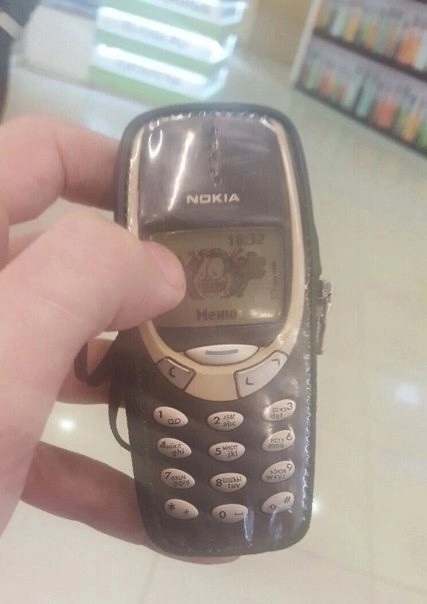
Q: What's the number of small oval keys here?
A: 12